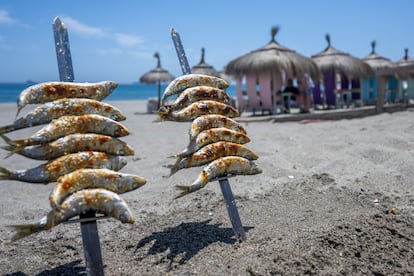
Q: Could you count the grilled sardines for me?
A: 14